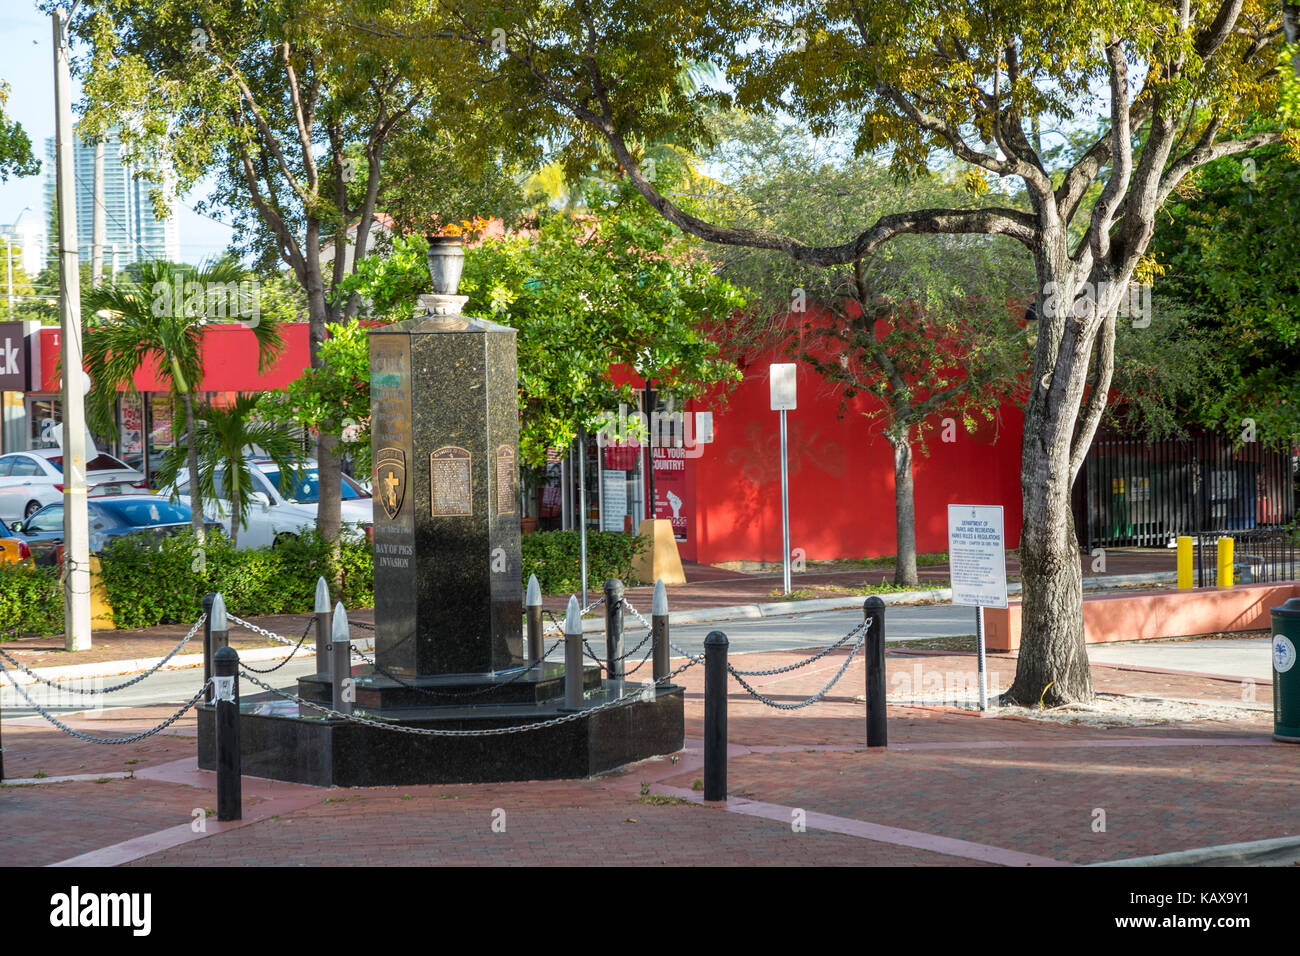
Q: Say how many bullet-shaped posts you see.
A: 6